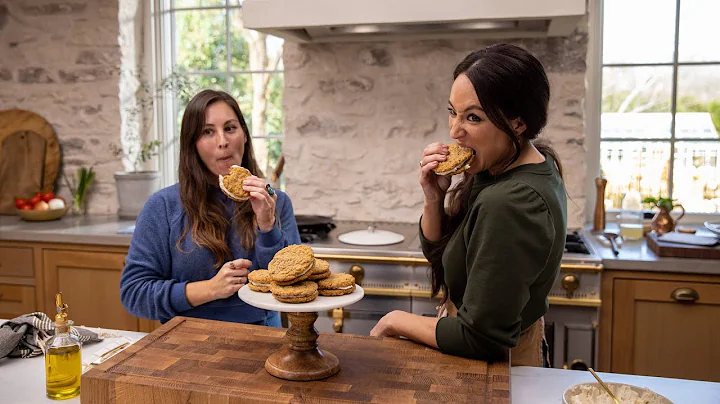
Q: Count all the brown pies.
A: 7